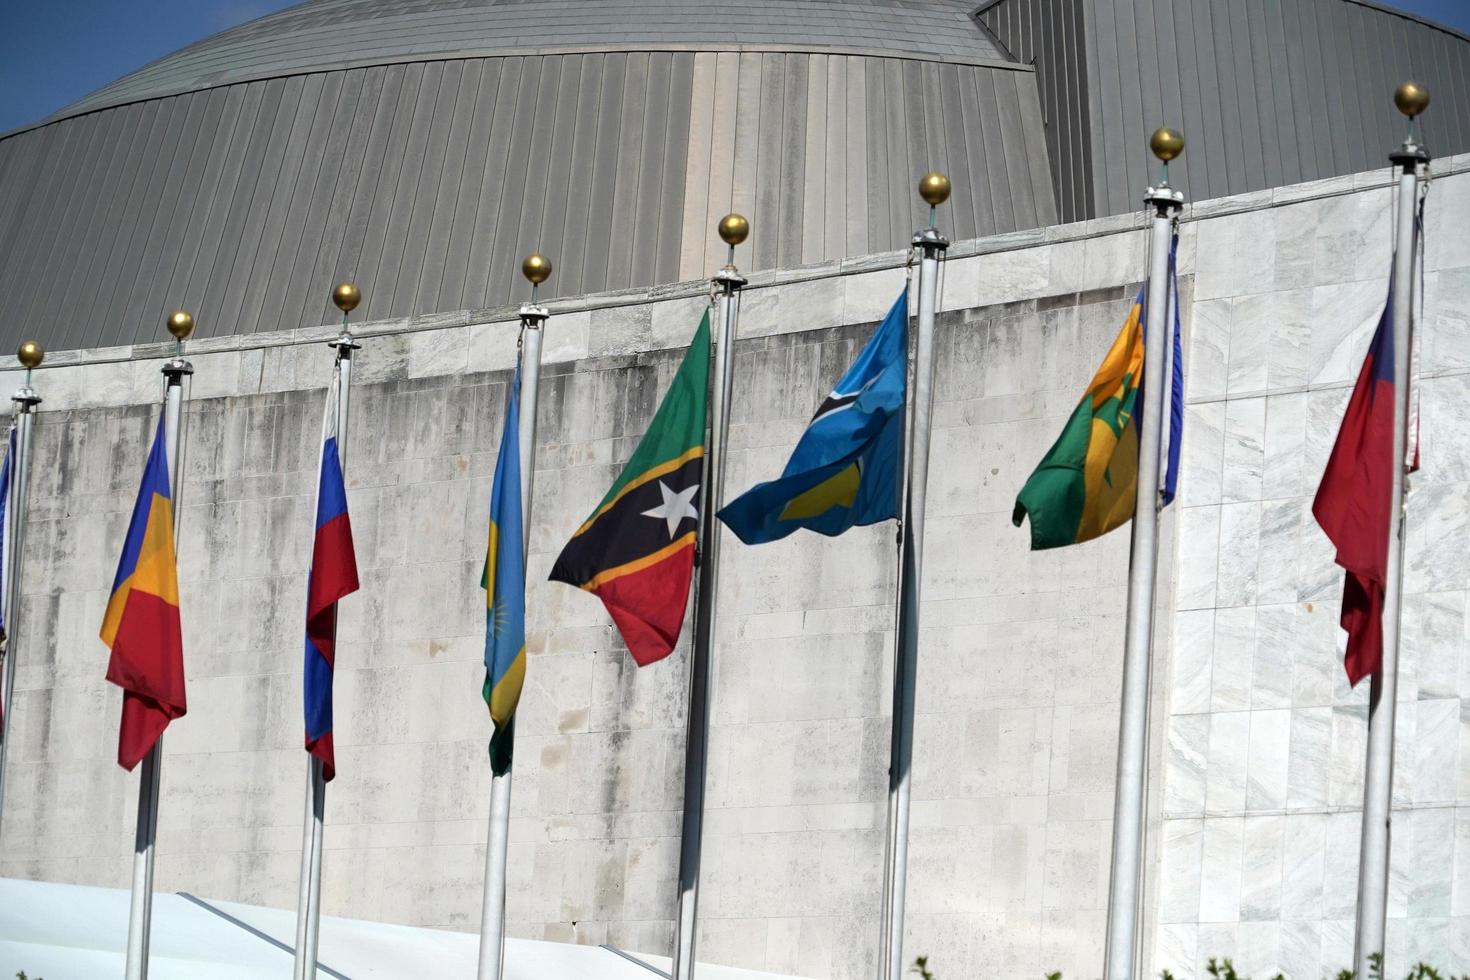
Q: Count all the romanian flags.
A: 1